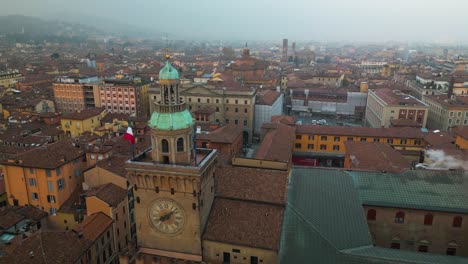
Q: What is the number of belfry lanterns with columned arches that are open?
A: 1